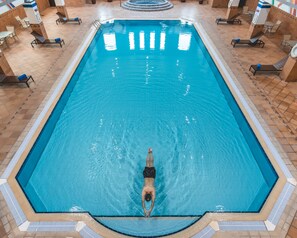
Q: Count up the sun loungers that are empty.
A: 6